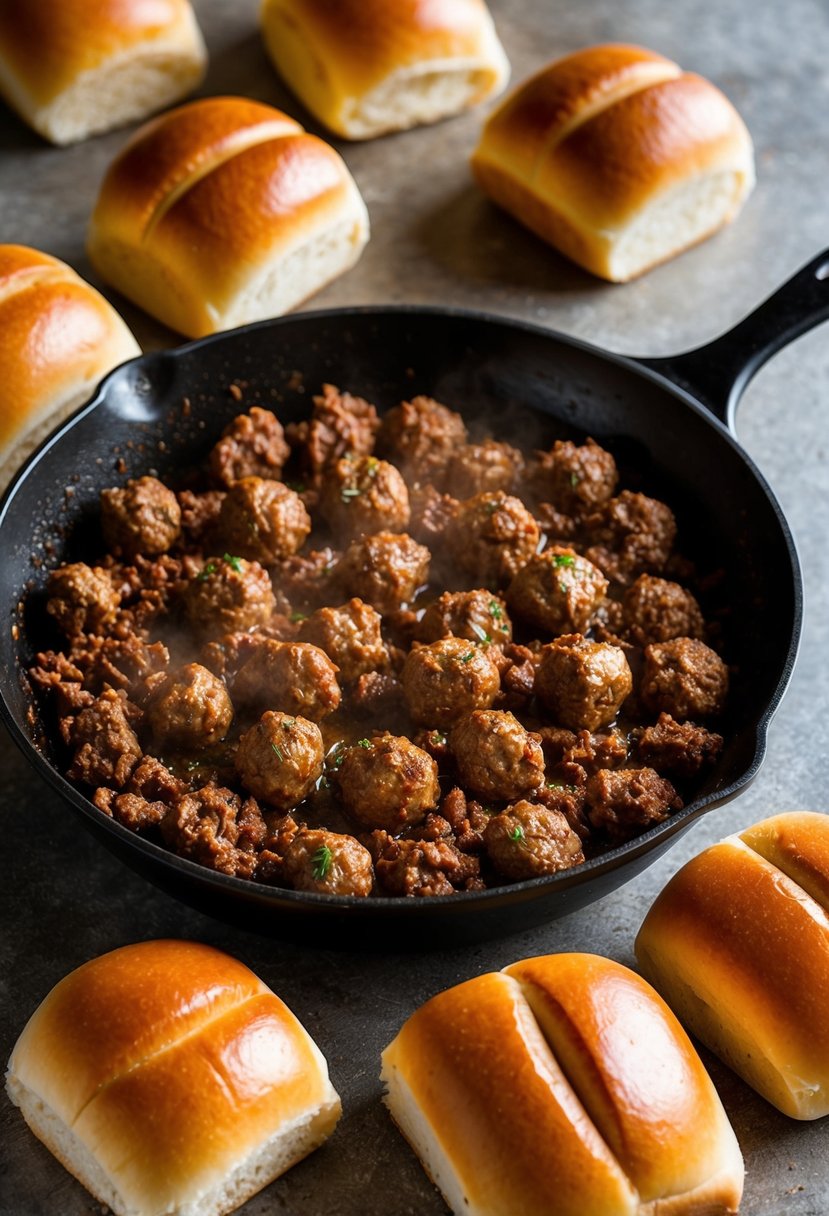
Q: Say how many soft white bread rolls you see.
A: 8